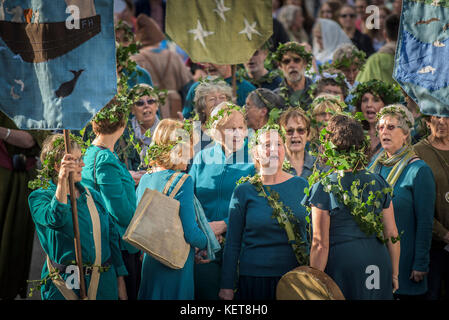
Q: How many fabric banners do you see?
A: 3